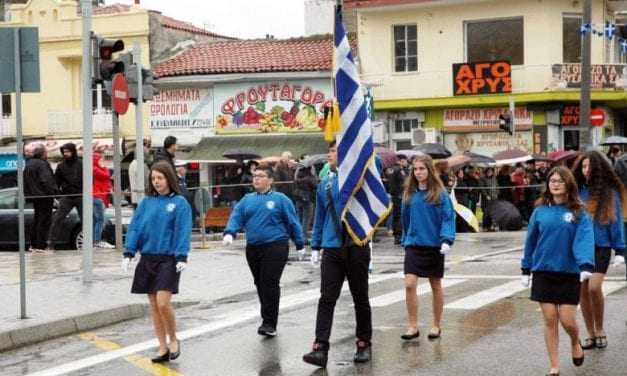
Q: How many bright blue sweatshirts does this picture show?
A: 6